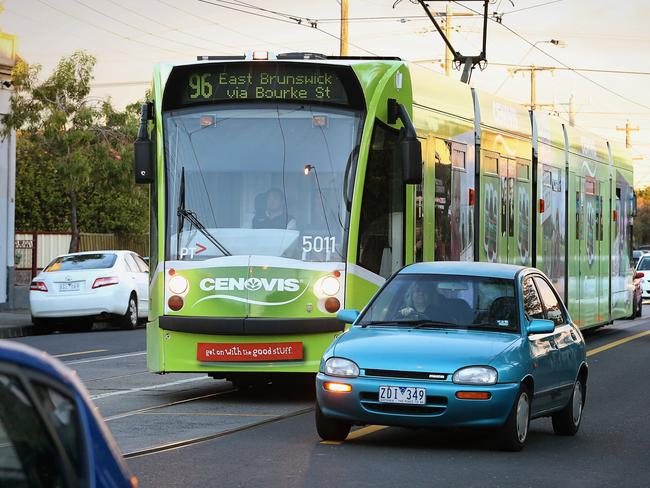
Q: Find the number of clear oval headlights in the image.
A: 2